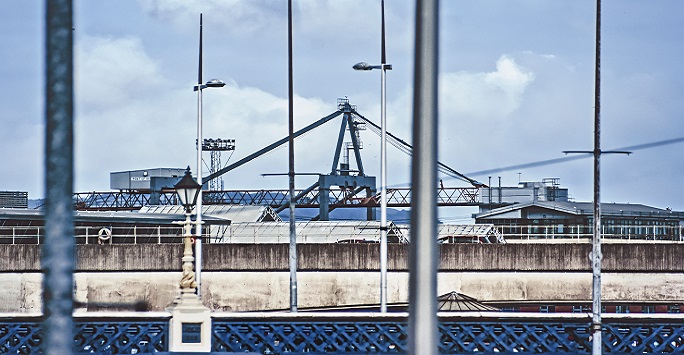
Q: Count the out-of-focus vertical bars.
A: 2